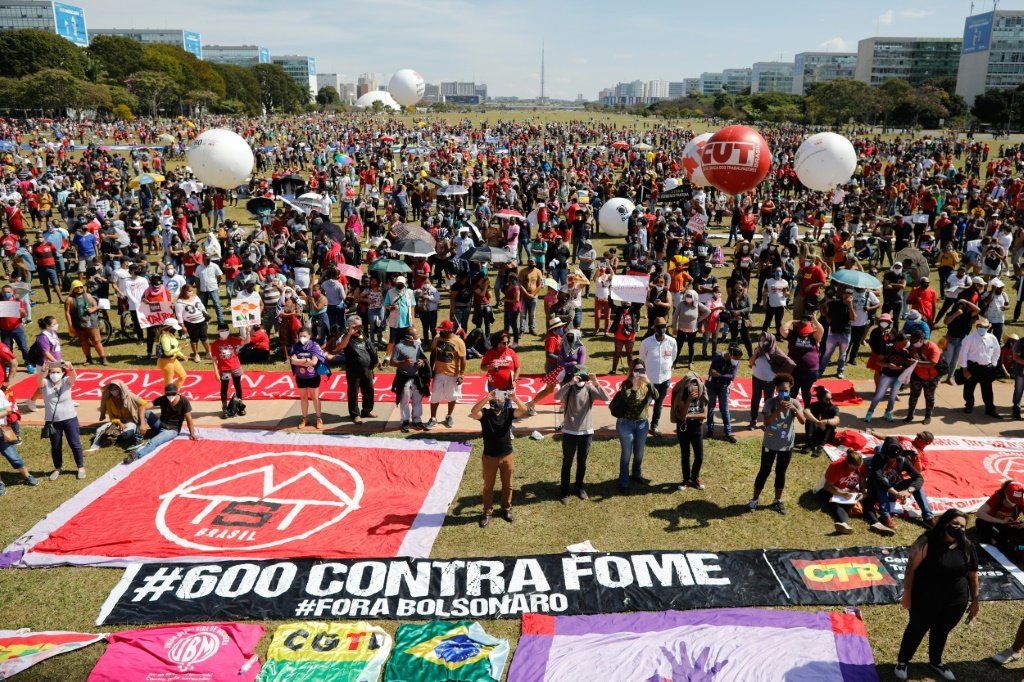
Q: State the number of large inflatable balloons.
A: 6